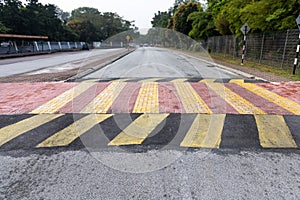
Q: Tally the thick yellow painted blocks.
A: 11